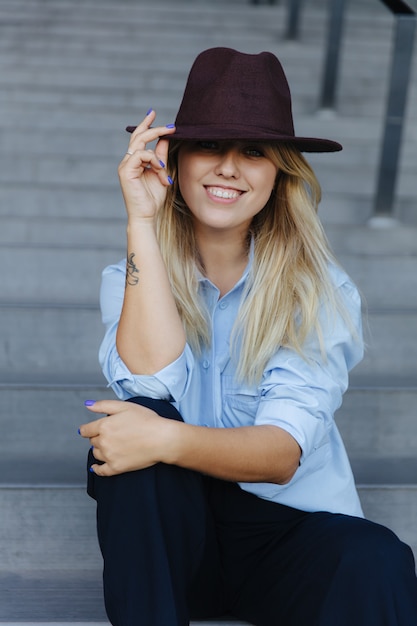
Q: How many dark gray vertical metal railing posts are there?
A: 3